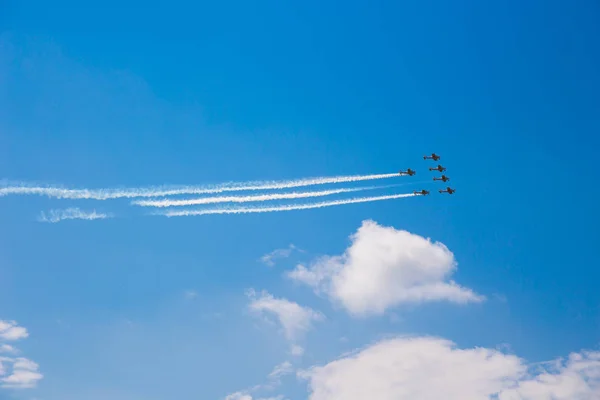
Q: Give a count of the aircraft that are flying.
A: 6